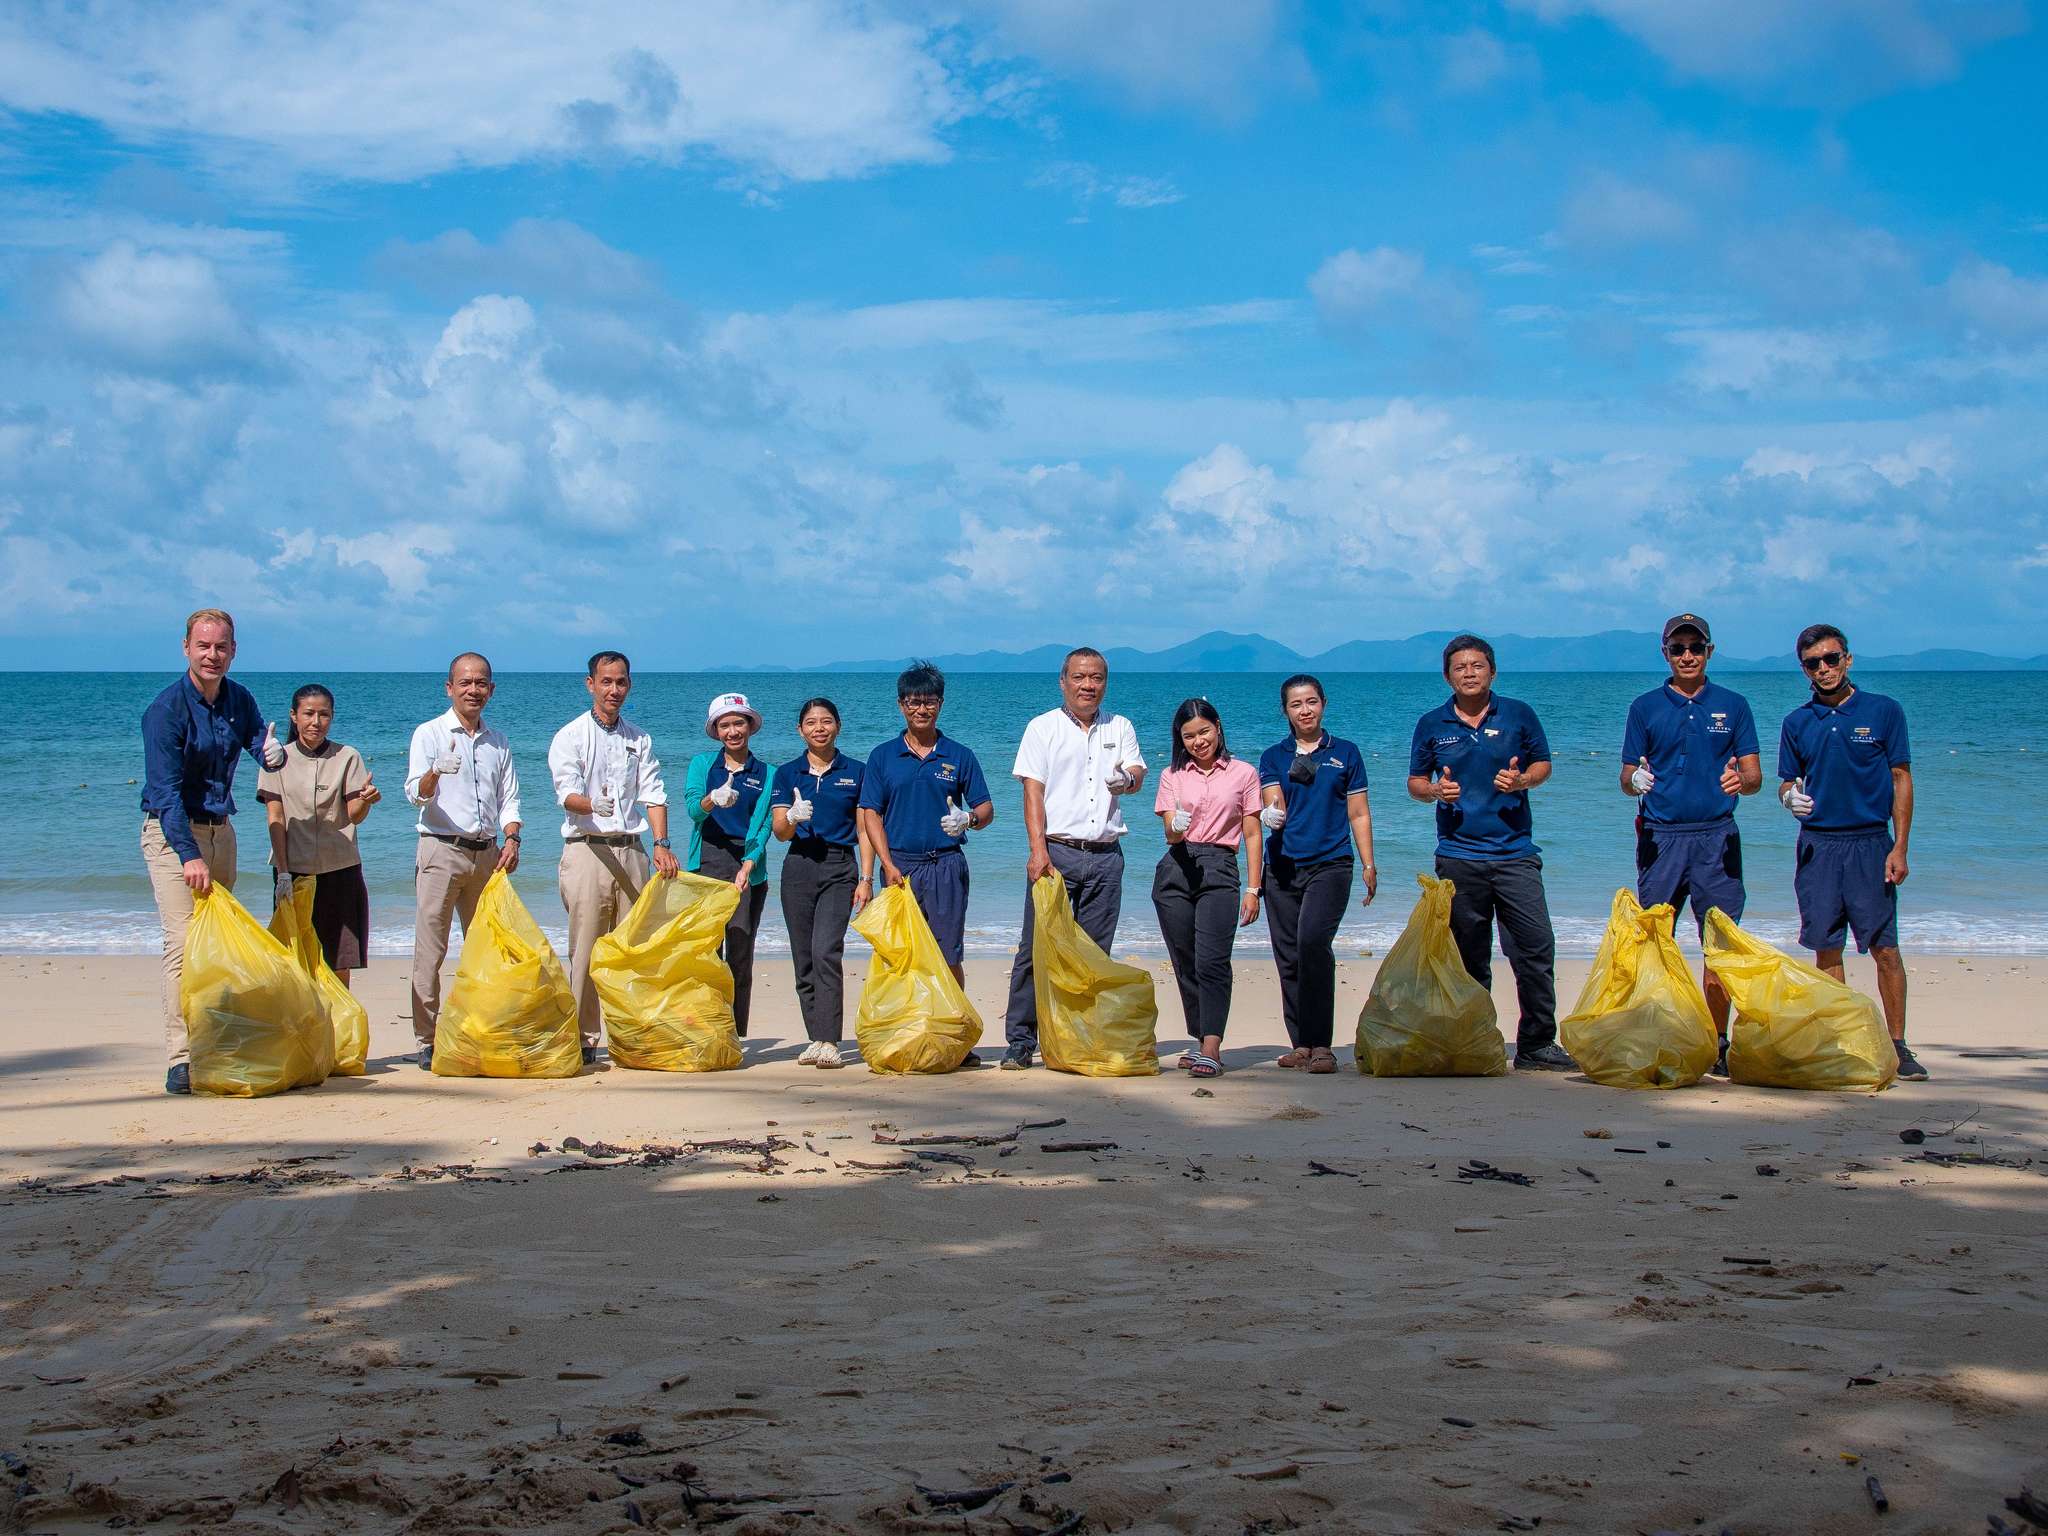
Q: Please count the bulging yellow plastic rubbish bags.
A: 9